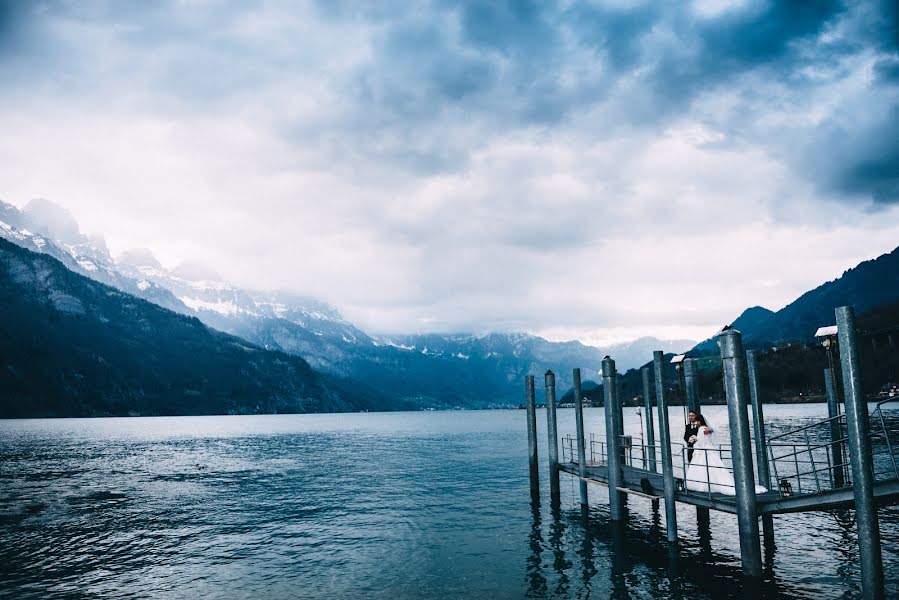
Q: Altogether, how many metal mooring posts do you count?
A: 12